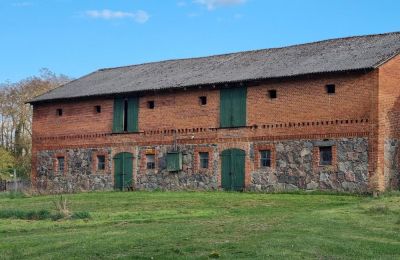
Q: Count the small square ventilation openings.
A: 6